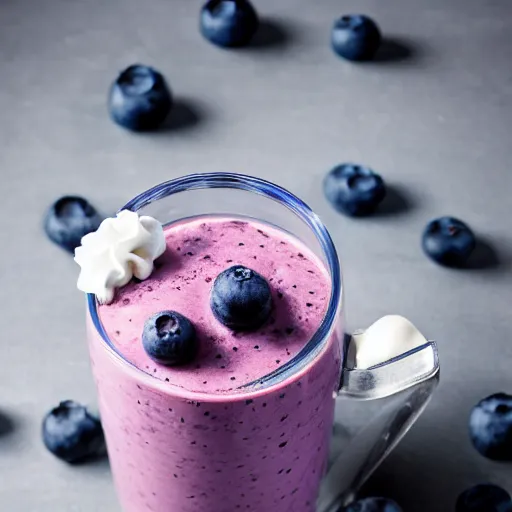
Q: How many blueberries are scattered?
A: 10